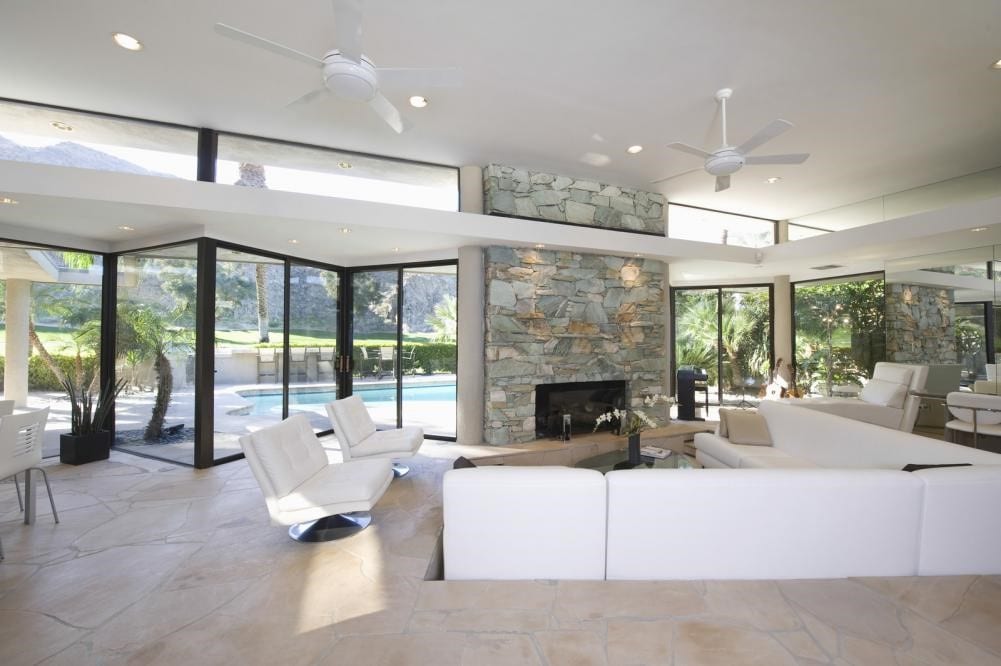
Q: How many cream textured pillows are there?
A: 2